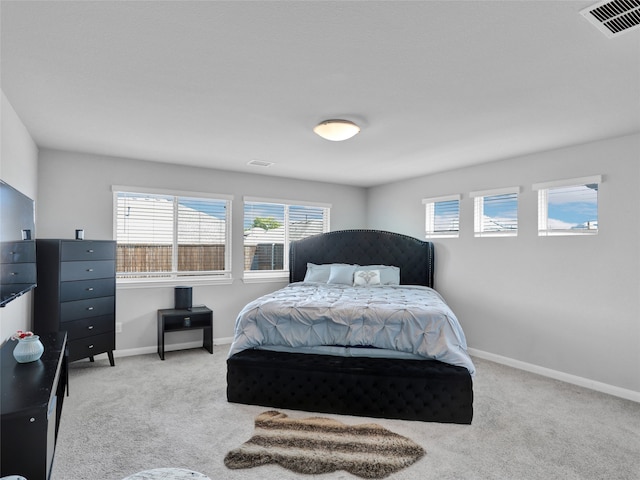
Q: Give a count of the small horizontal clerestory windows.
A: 3